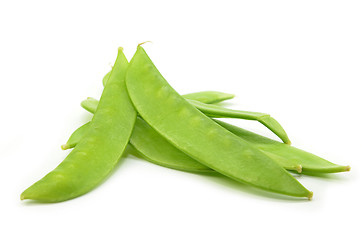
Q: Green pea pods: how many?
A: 6